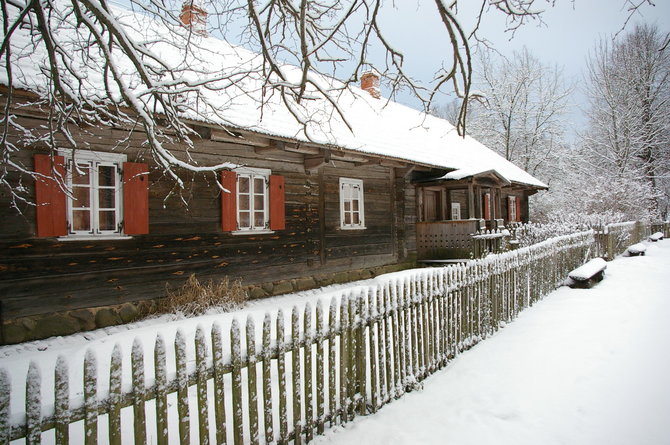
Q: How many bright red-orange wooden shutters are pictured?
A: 8